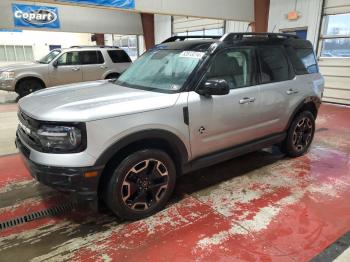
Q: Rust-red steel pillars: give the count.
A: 3